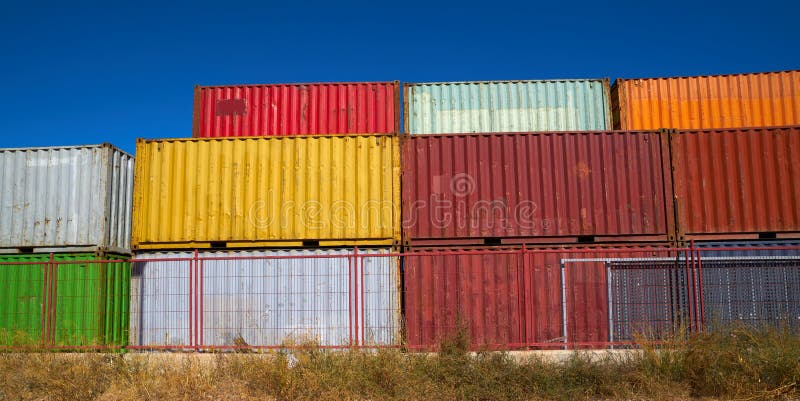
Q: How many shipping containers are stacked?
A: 11